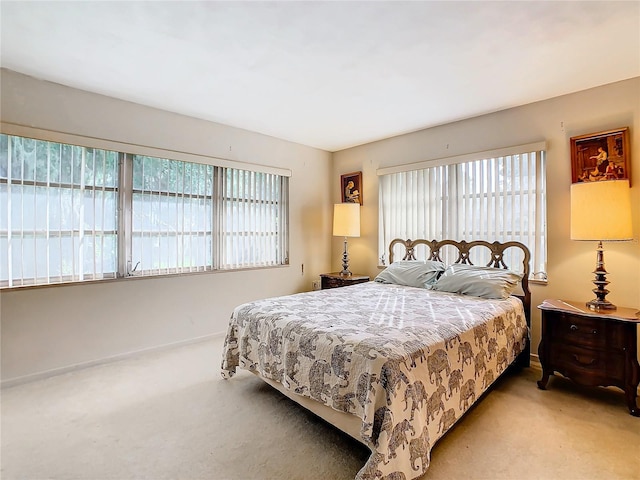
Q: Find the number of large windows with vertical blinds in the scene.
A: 2